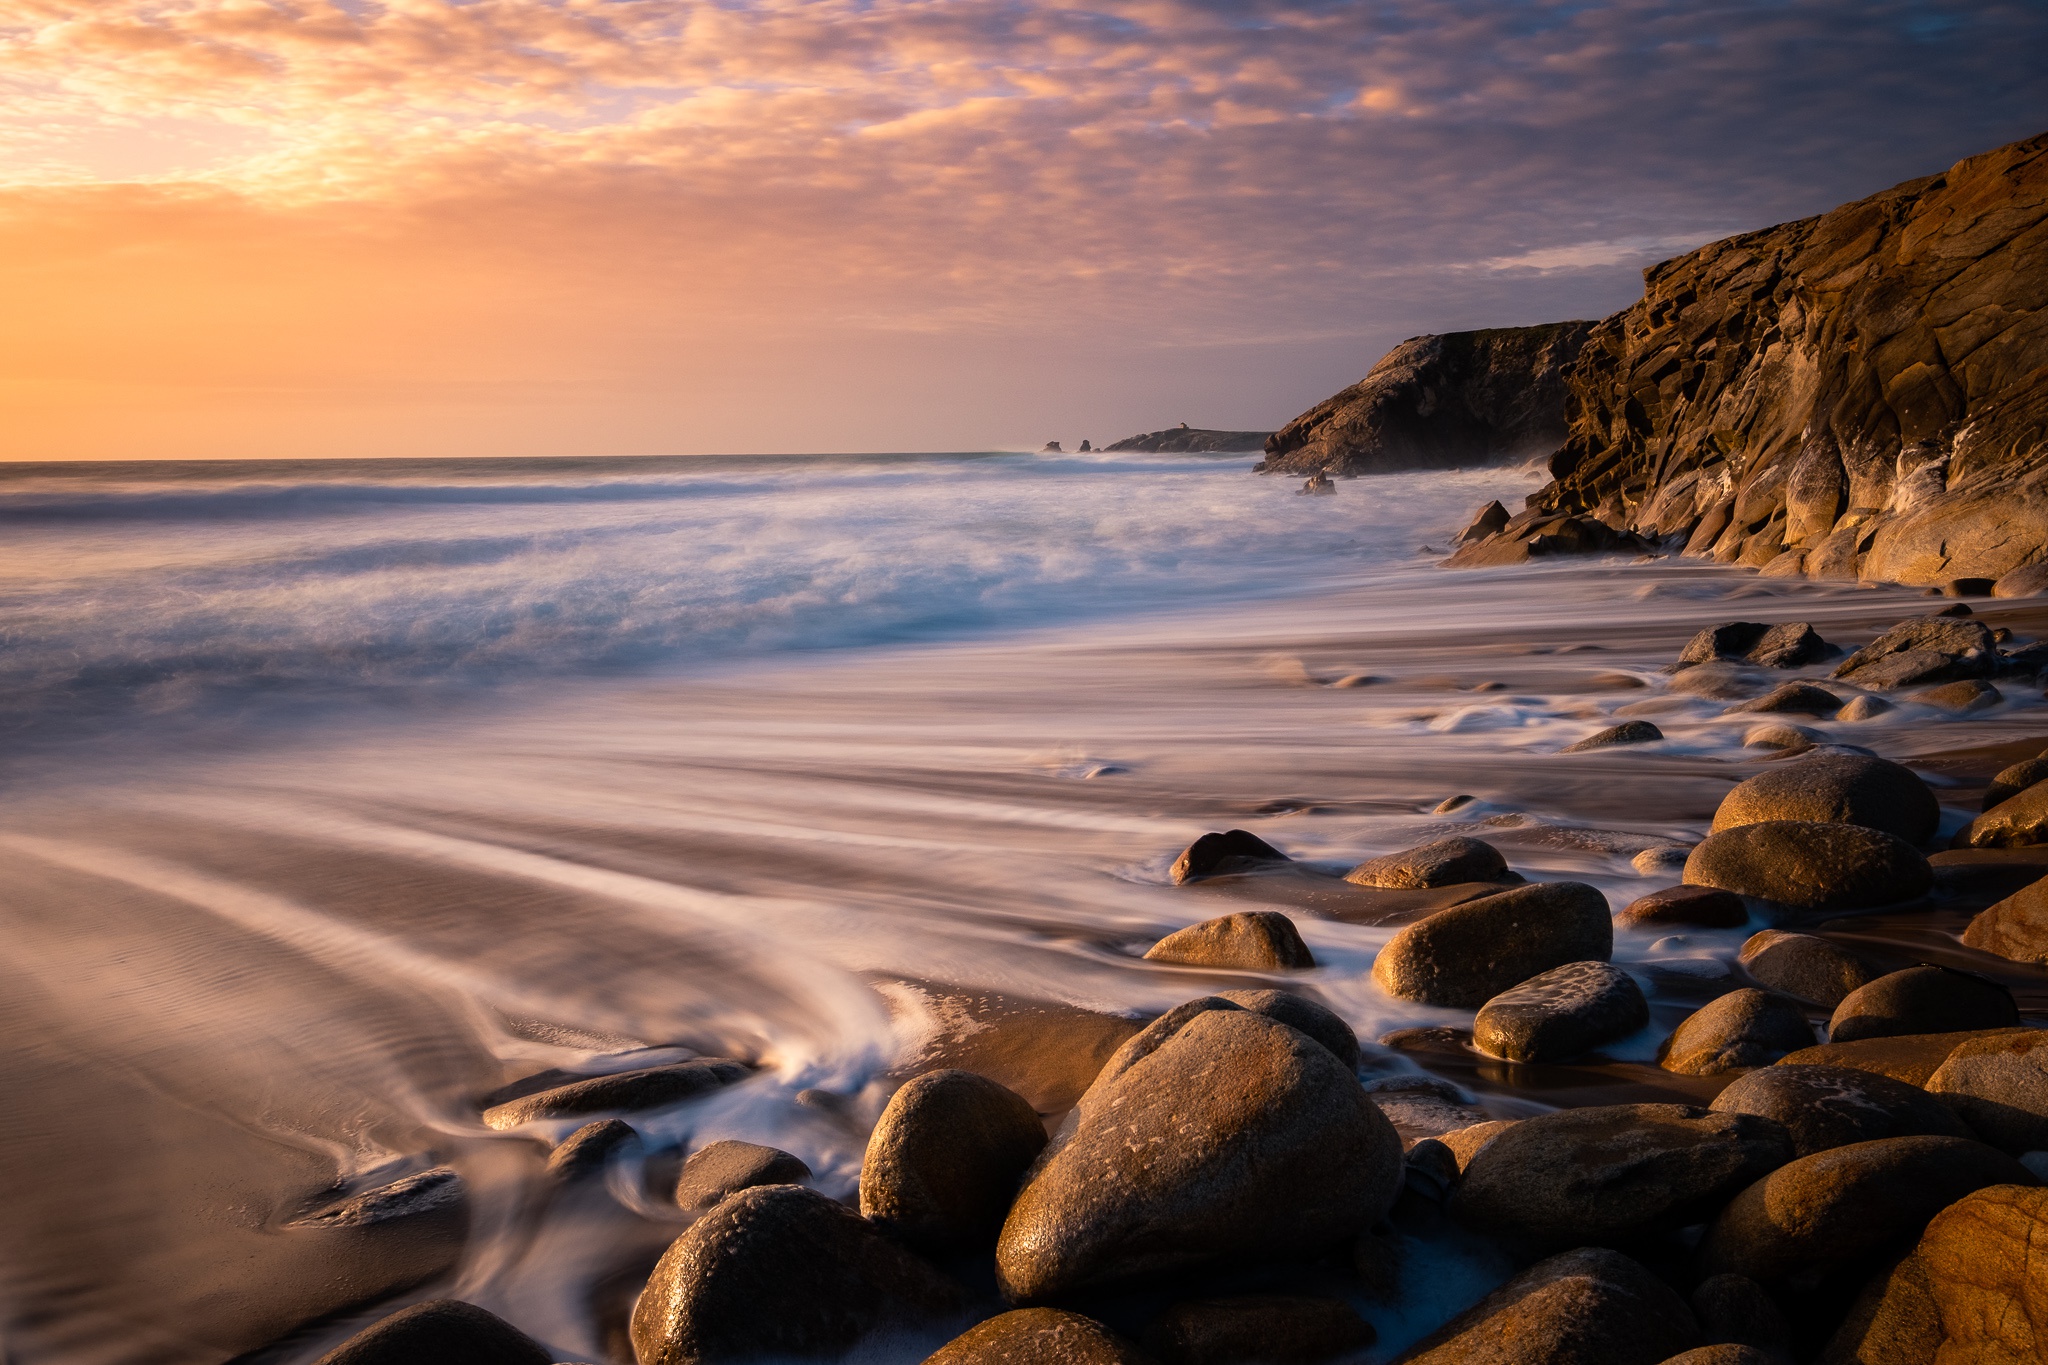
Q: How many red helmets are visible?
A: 0